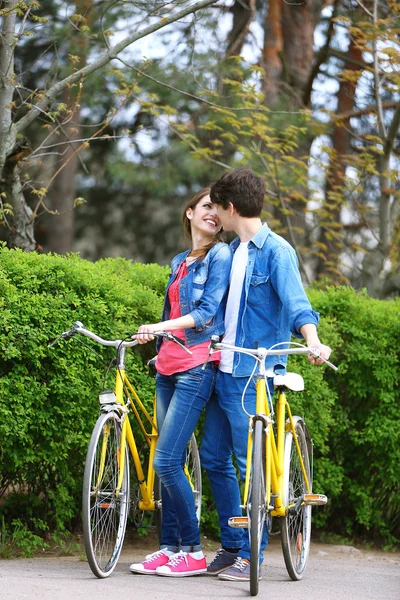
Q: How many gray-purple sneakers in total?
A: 2